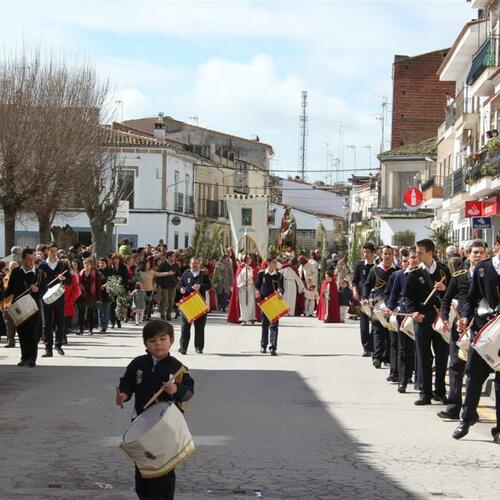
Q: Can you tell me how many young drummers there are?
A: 1